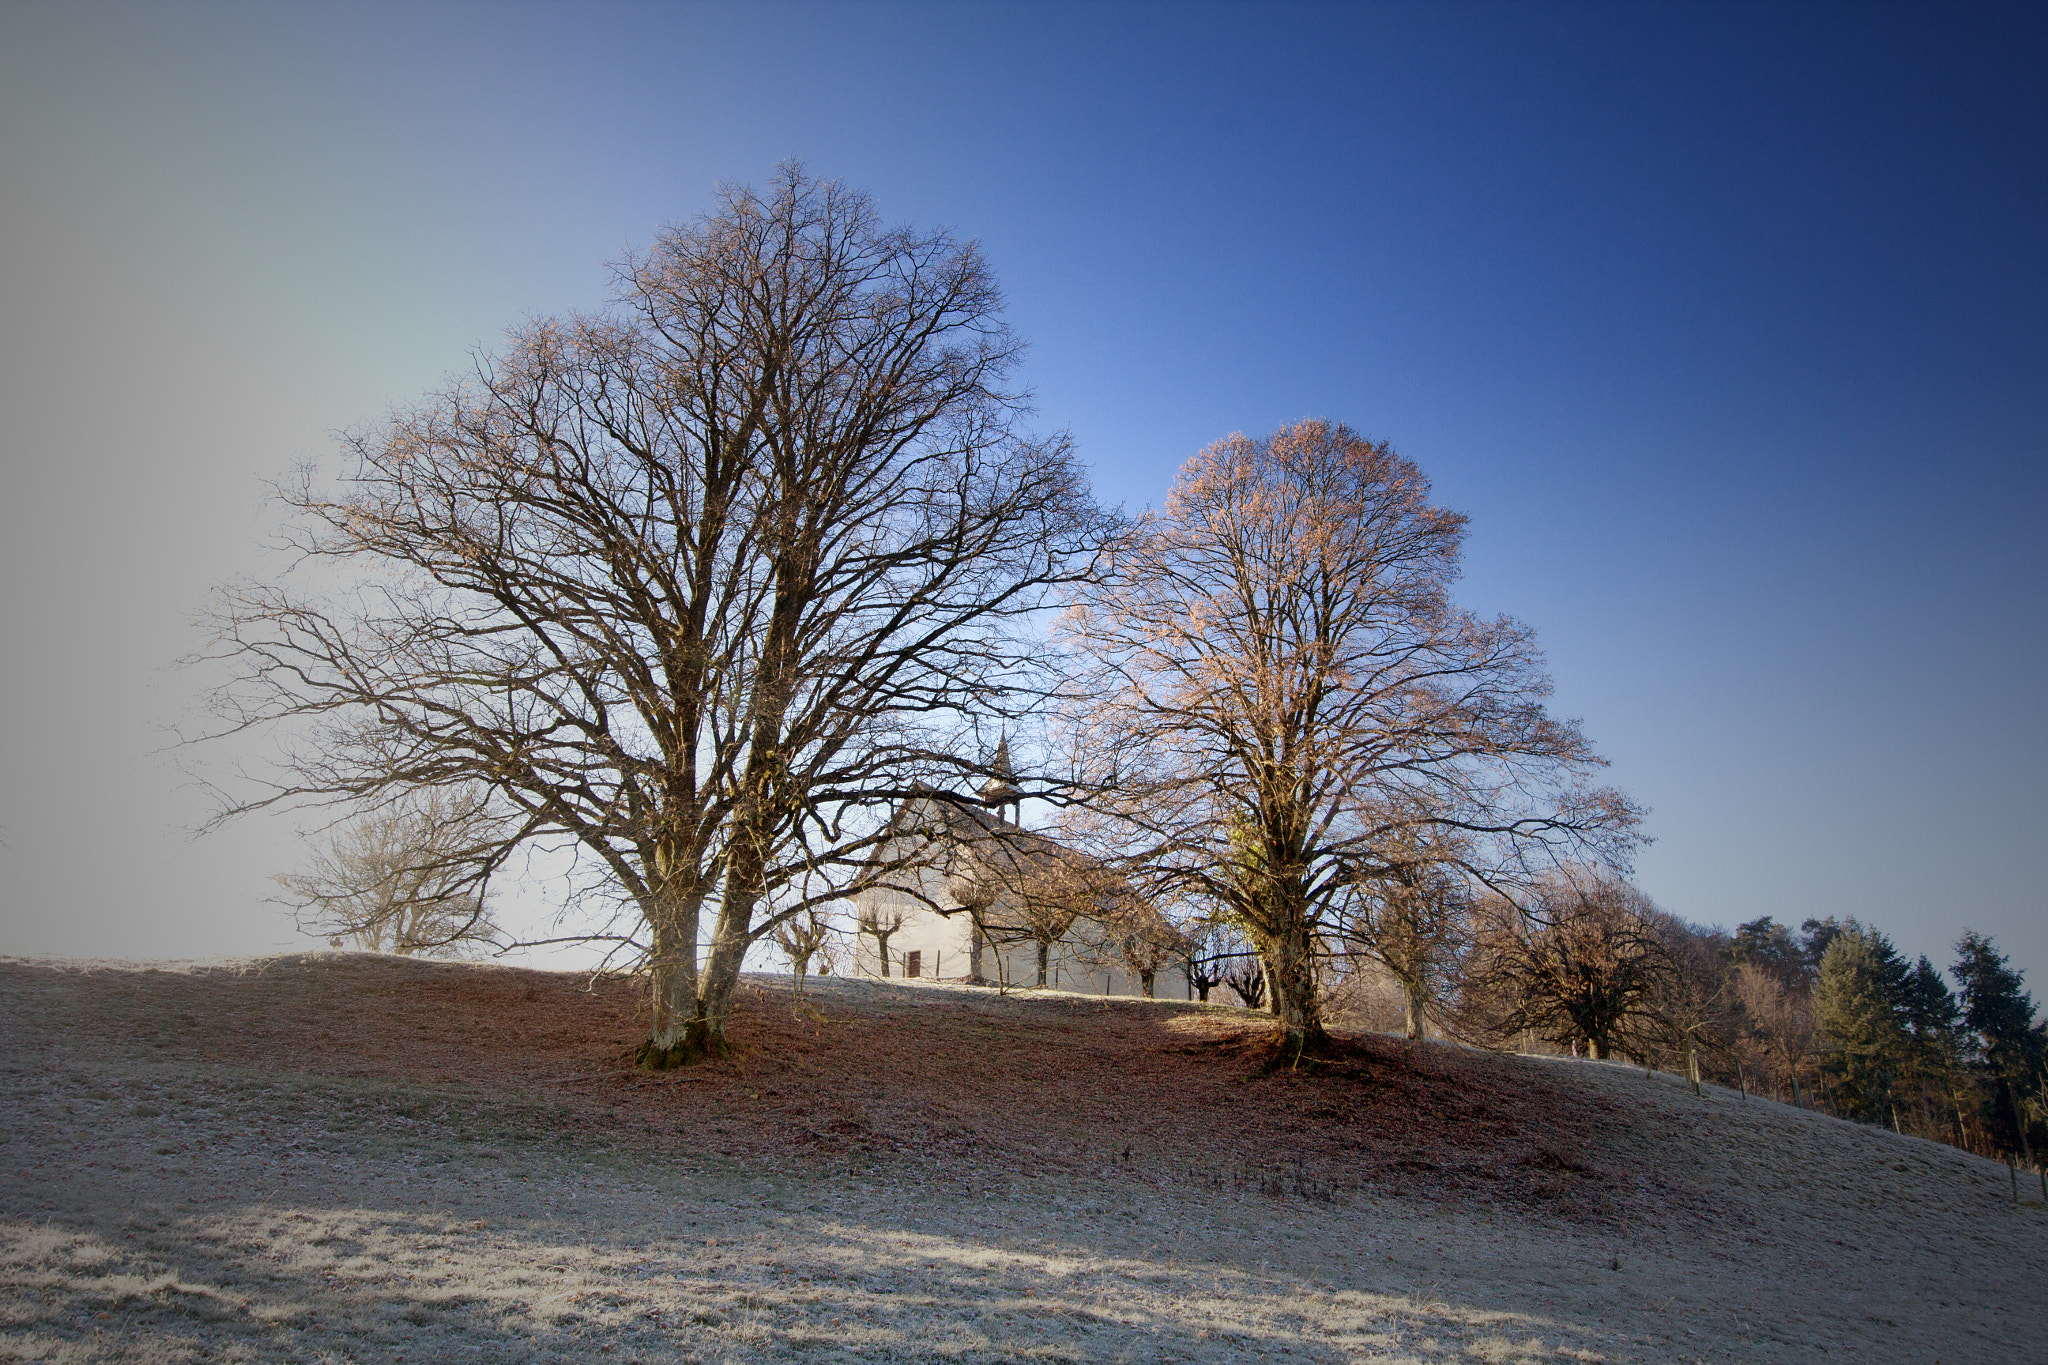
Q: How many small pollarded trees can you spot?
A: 7